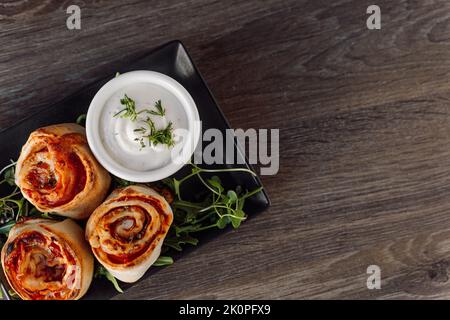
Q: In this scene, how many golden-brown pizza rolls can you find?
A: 3